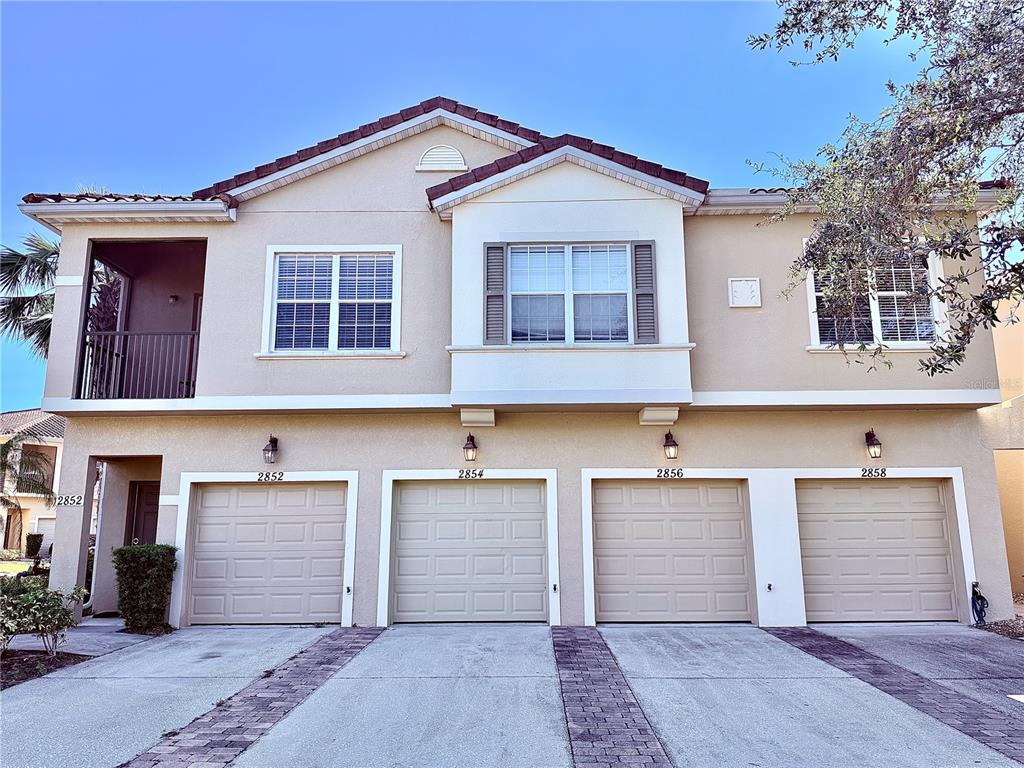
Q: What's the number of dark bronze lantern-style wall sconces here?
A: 4